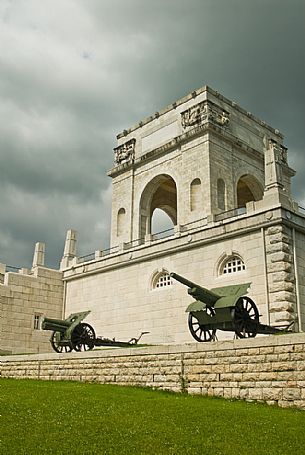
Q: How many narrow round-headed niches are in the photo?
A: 3